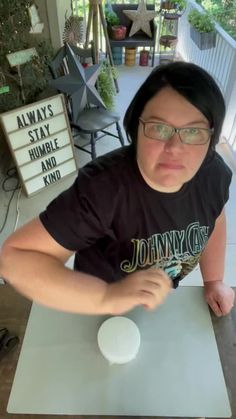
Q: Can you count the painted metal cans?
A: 3